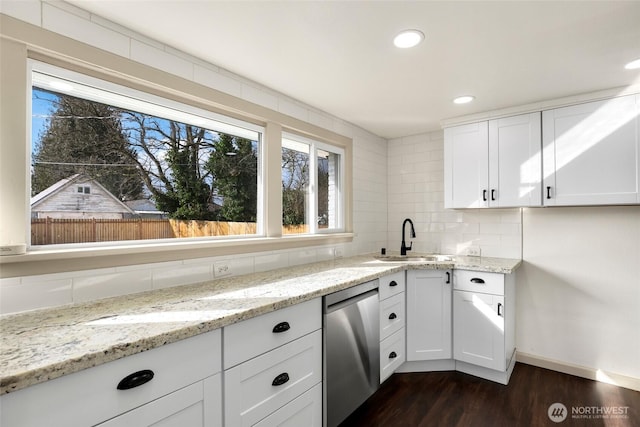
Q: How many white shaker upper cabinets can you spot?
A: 3